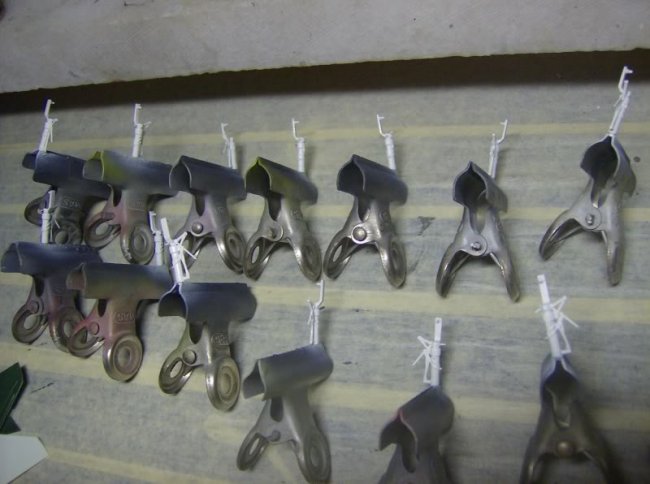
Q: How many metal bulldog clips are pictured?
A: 13